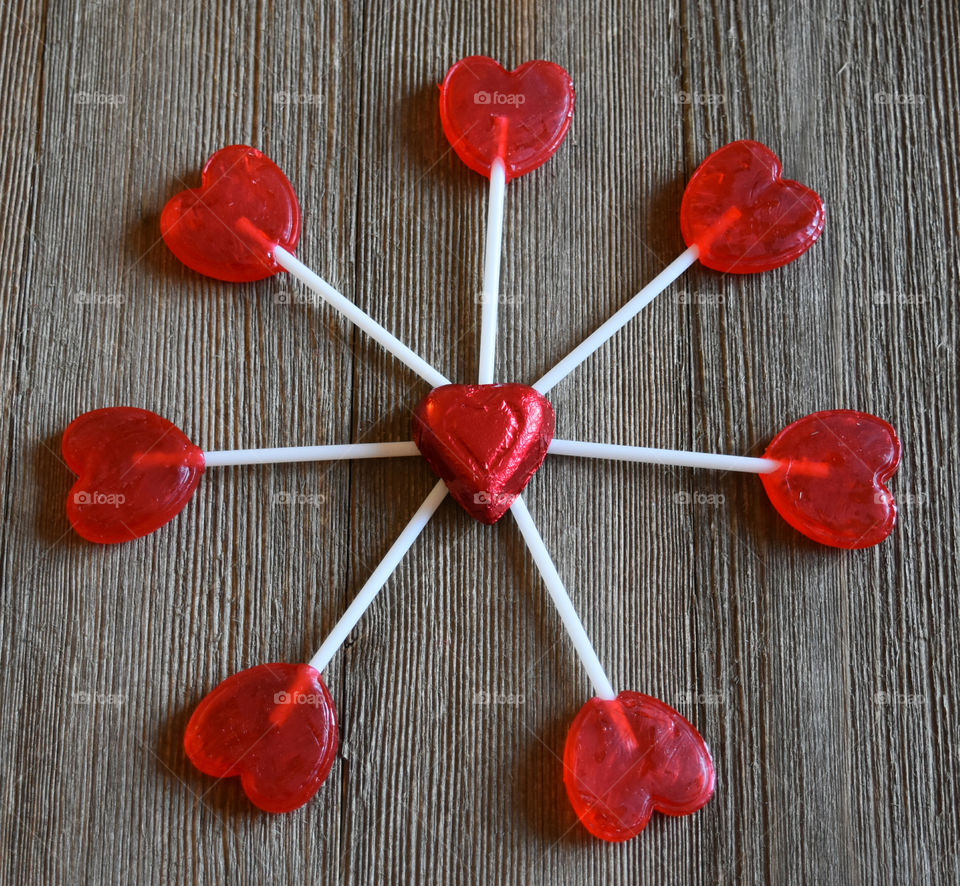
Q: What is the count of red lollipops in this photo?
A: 7